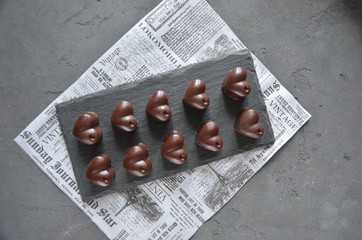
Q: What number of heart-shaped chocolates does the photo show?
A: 10